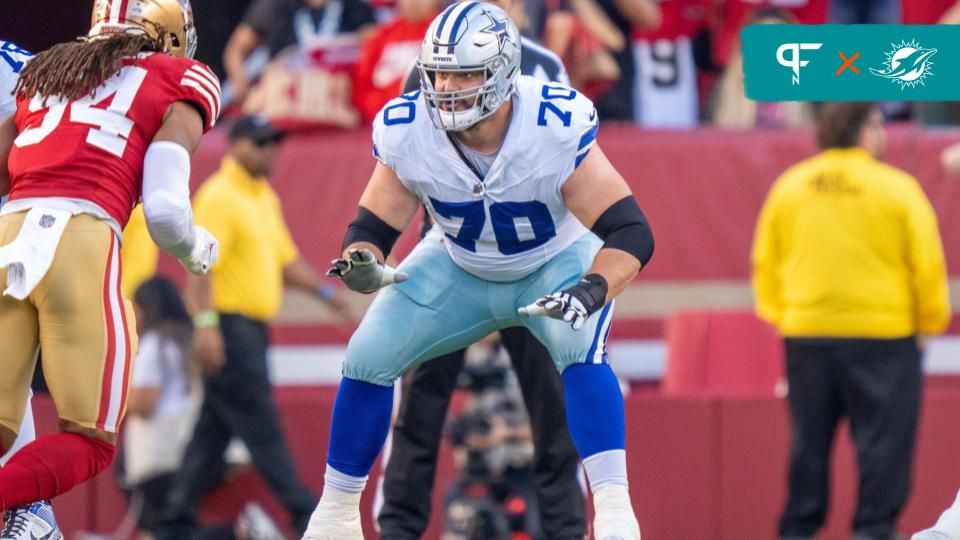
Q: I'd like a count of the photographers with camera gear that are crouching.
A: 1